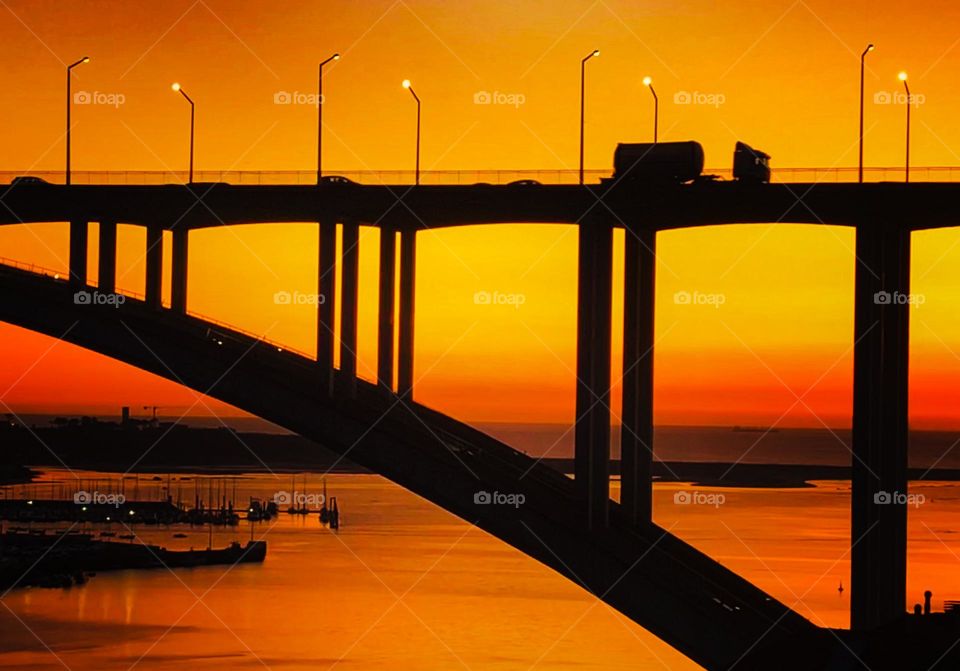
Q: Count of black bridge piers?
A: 11